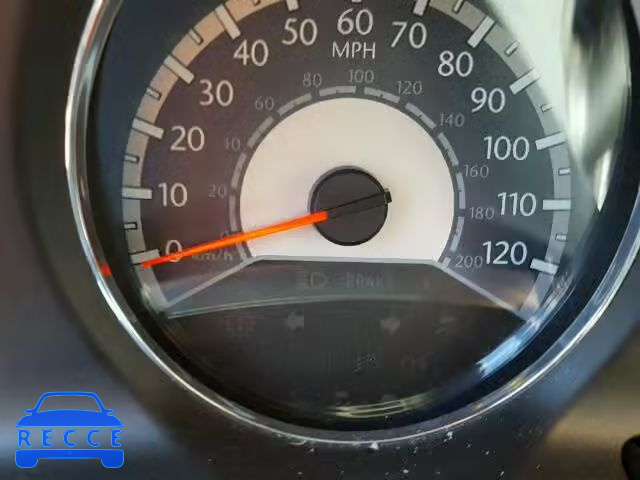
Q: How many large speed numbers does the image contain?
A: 13